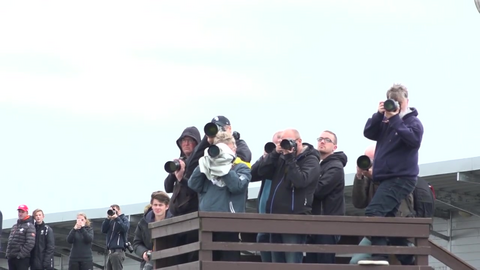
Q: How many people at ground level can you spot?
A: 5